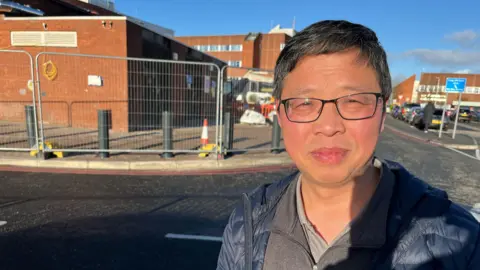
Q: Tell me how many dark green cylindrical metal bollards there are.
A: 5